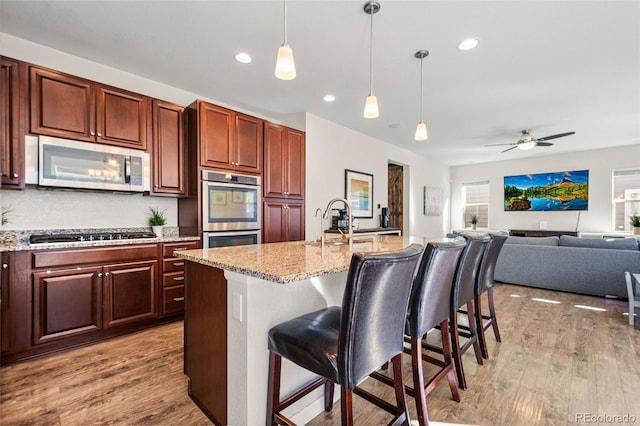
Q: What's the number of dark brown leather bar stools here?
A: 4